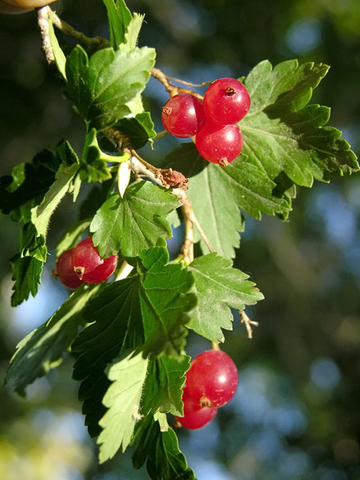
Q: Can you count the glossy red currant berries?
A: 7